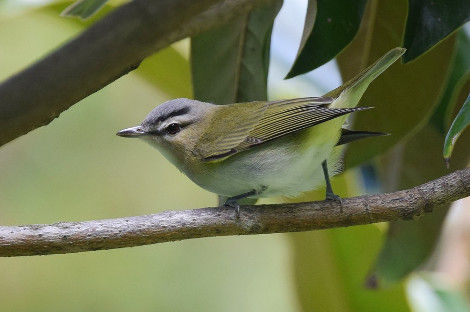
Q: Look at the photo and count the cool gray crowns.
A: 1